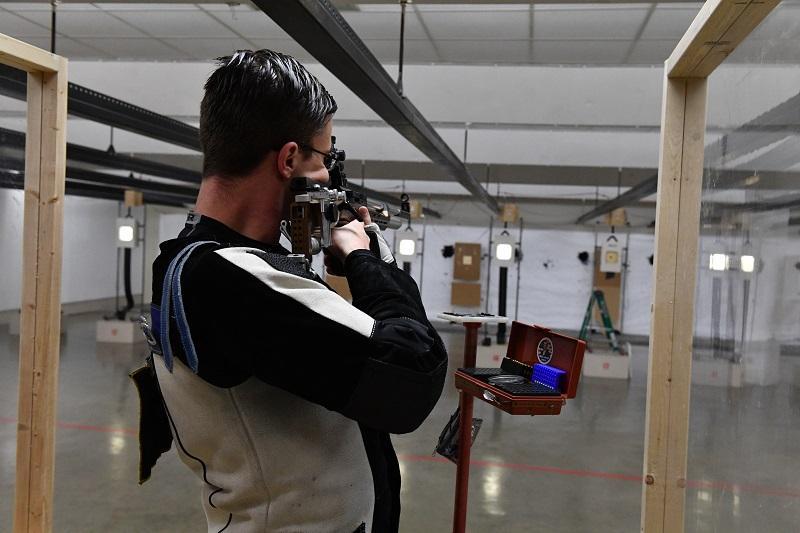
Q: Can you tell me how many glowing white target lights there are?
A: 5